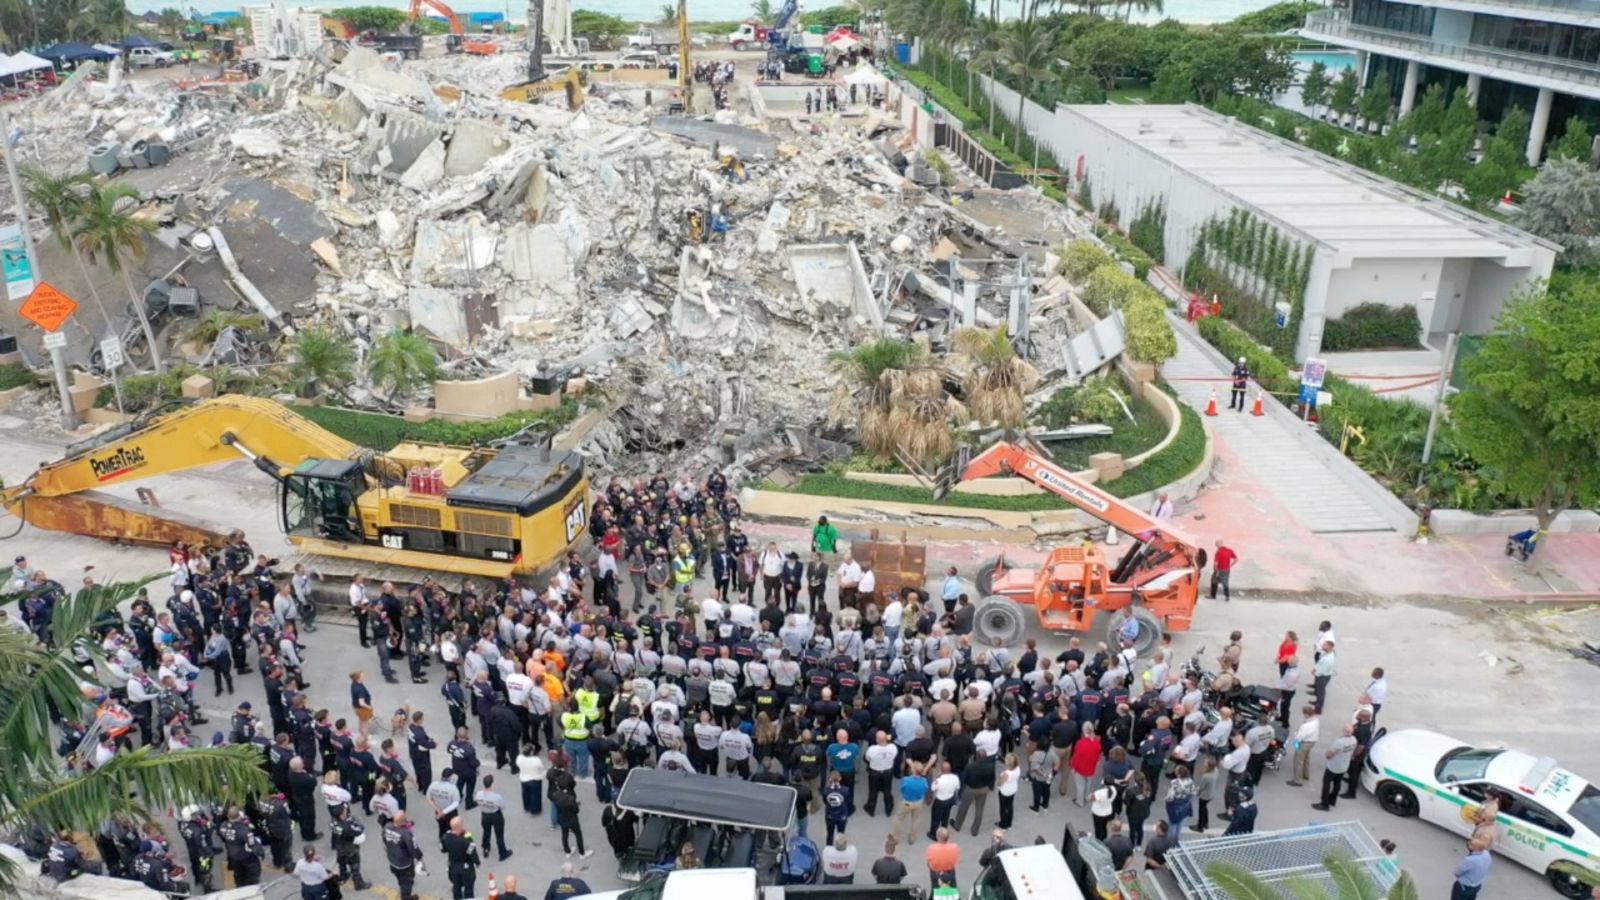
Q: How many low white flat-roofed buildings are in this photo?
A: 1